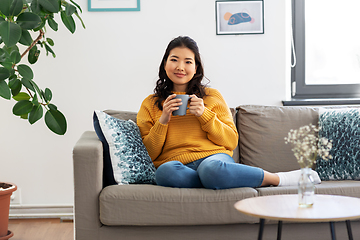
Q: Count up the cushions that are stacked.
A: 2